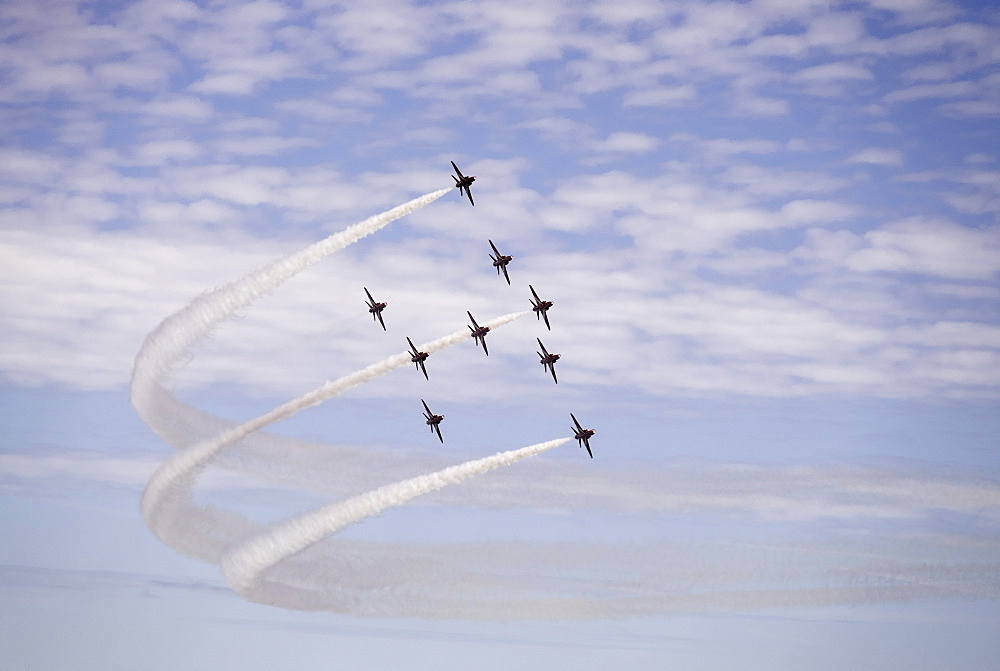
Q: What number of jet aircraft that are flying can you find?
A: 9